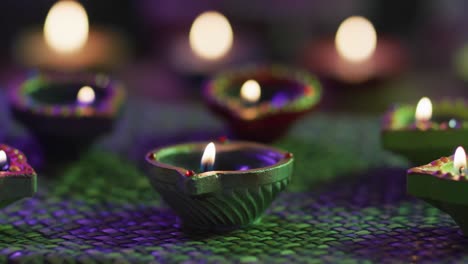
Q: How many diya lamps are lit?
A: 9